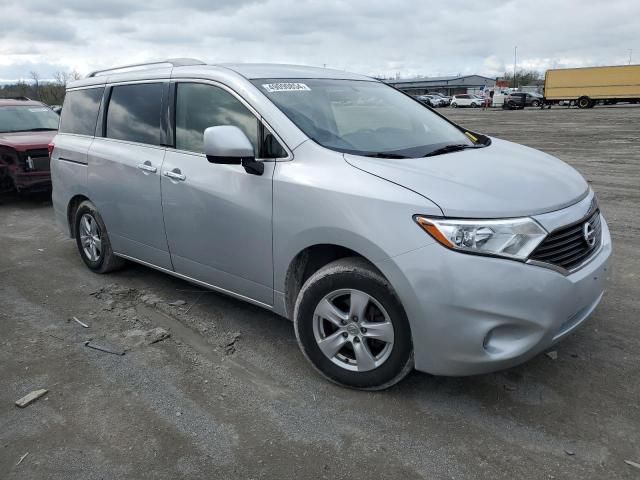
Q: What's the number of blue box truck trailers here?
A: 0